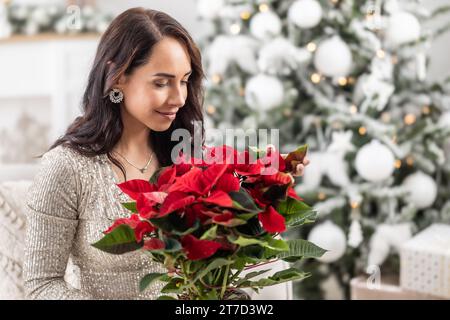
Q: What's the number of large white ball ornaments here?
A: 8